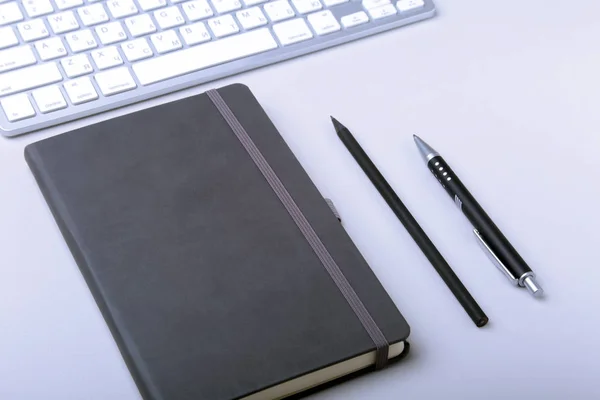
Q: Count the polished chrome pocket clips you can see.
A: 1